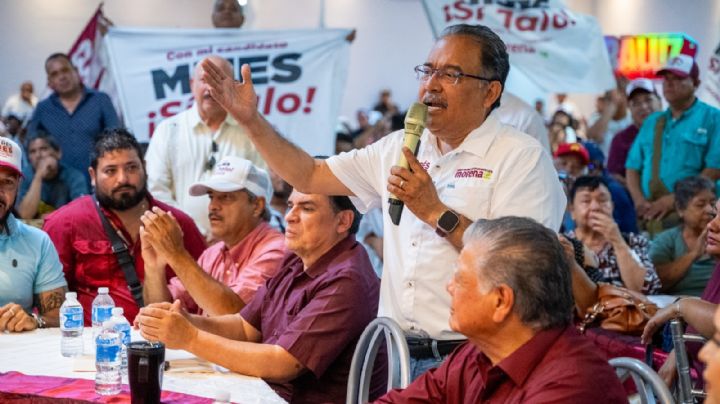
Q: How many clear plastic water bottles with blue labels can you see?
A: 4